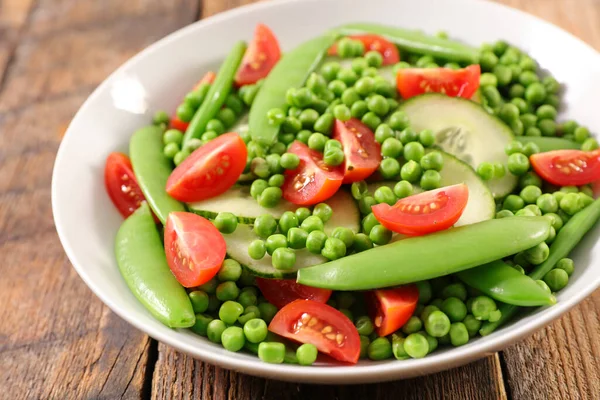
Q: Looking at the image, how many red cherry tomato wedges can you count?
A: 14